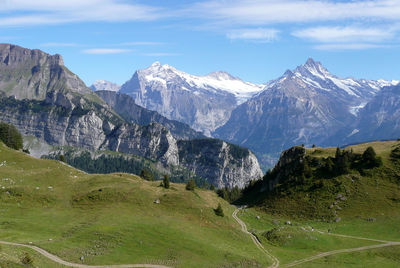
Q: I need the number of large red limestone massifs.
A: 0